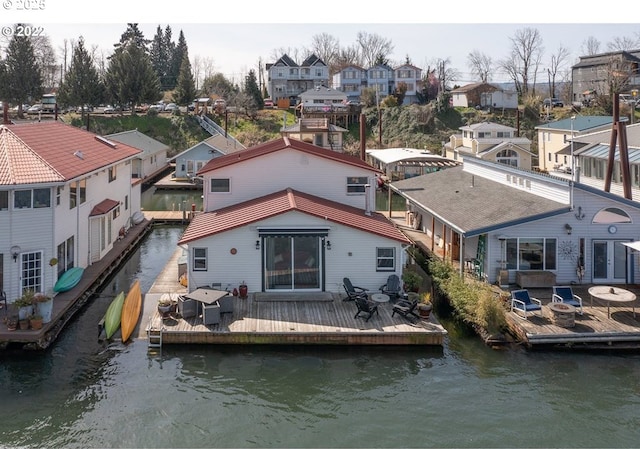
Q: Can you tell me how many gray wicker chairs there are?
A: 3